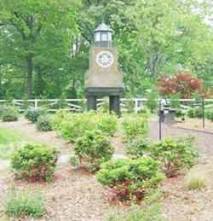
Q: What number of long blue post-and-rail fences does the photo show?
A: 0